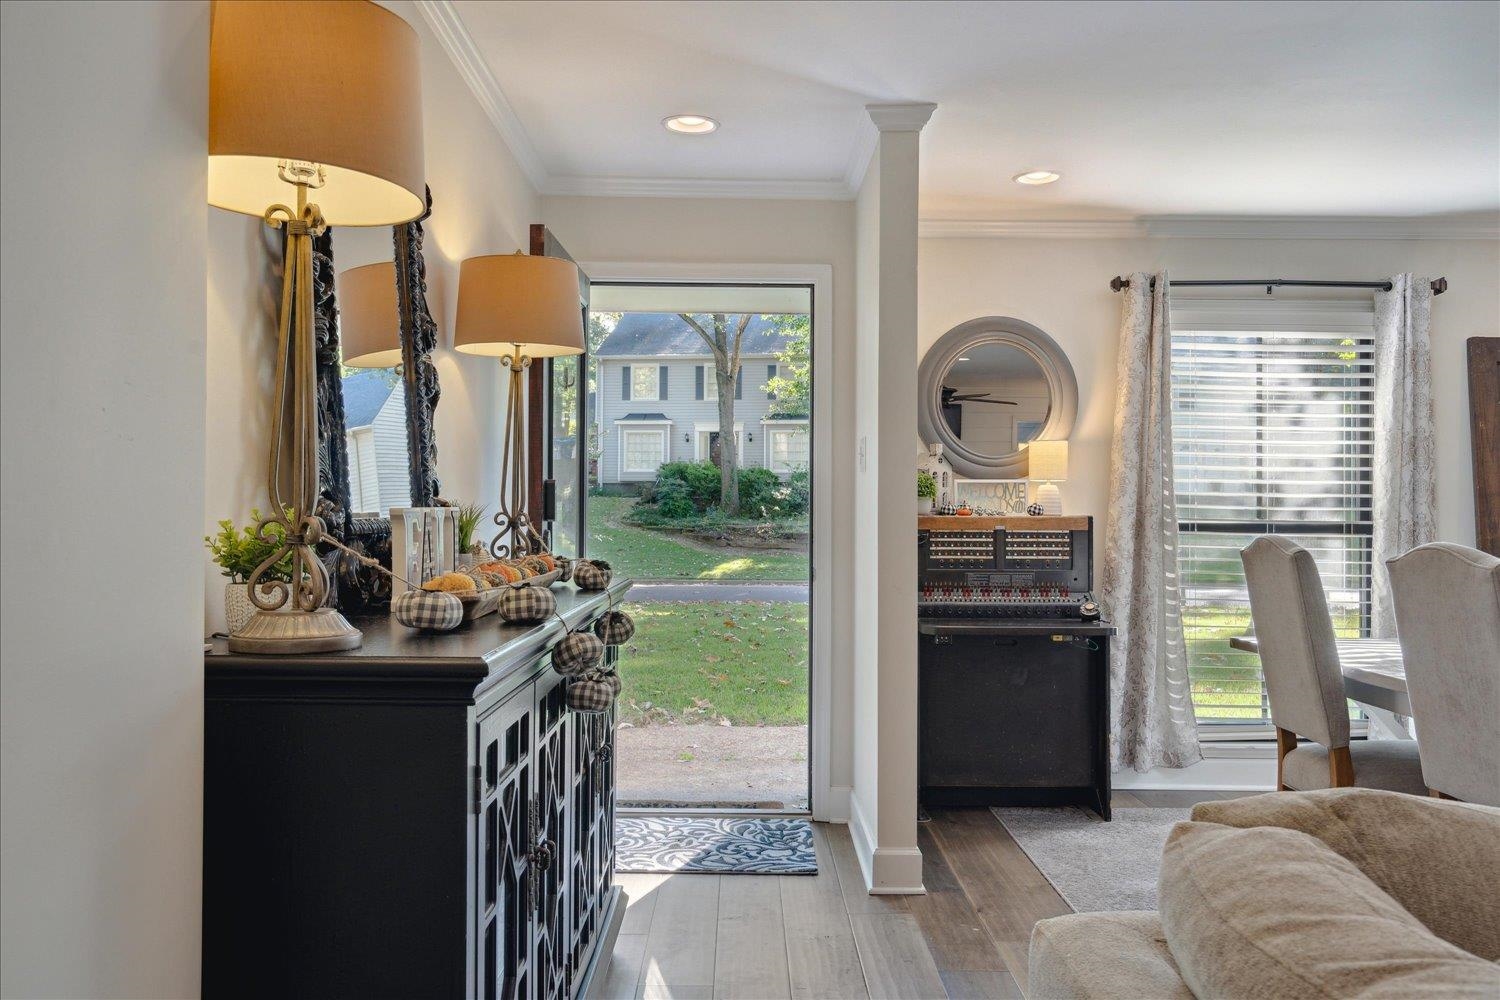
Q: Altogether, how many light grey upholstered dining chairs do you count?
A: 2